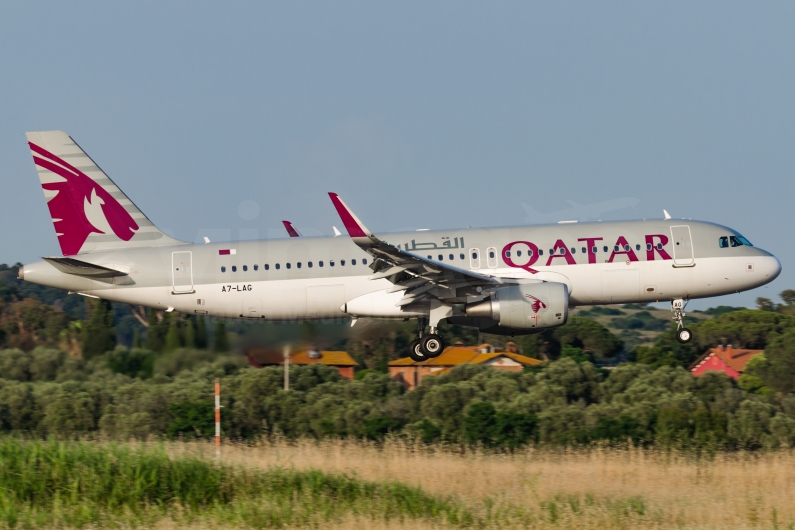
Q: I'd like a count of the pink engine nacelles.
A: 0